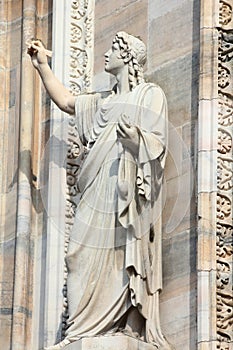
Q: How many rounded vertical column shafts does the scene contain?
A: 1